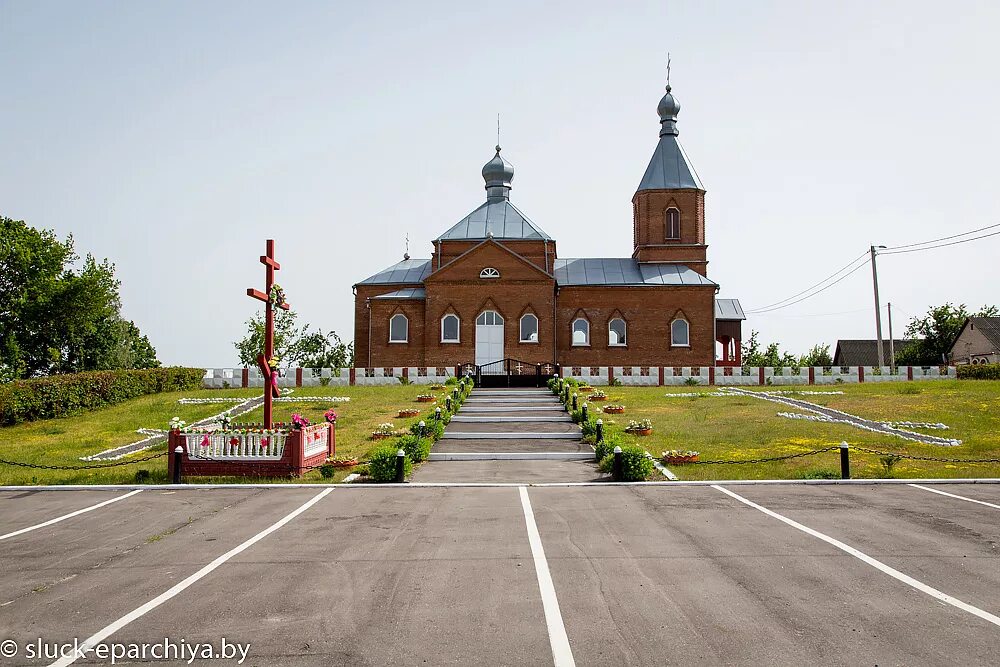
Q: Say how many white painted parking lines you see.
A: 5